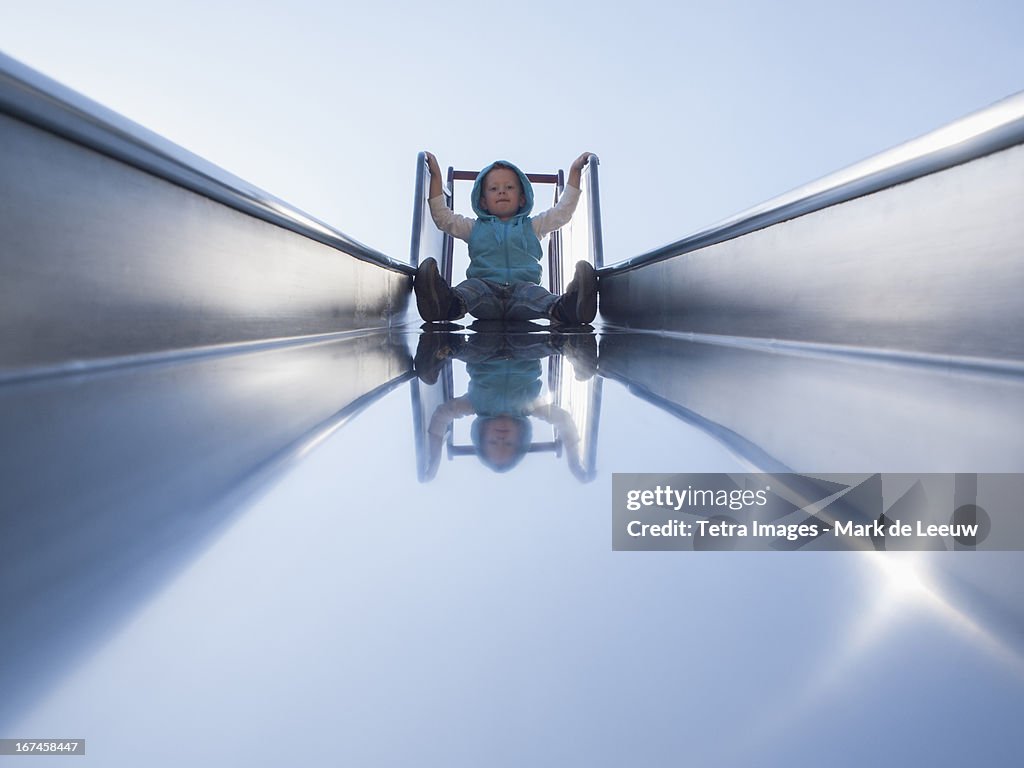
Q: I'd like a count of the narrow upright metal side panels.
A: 2